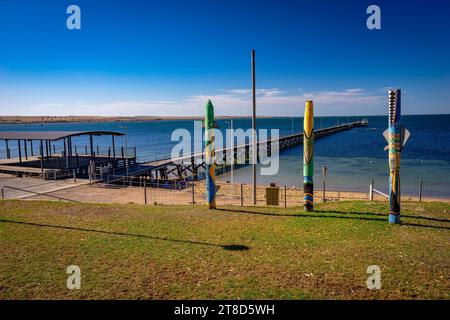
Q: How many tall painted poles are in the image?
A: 3